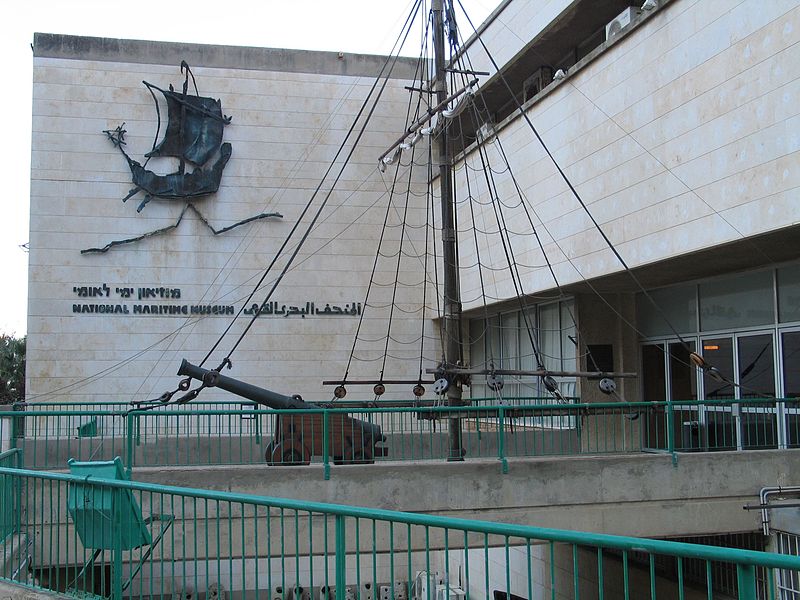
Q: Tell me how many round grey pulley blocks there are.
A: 4